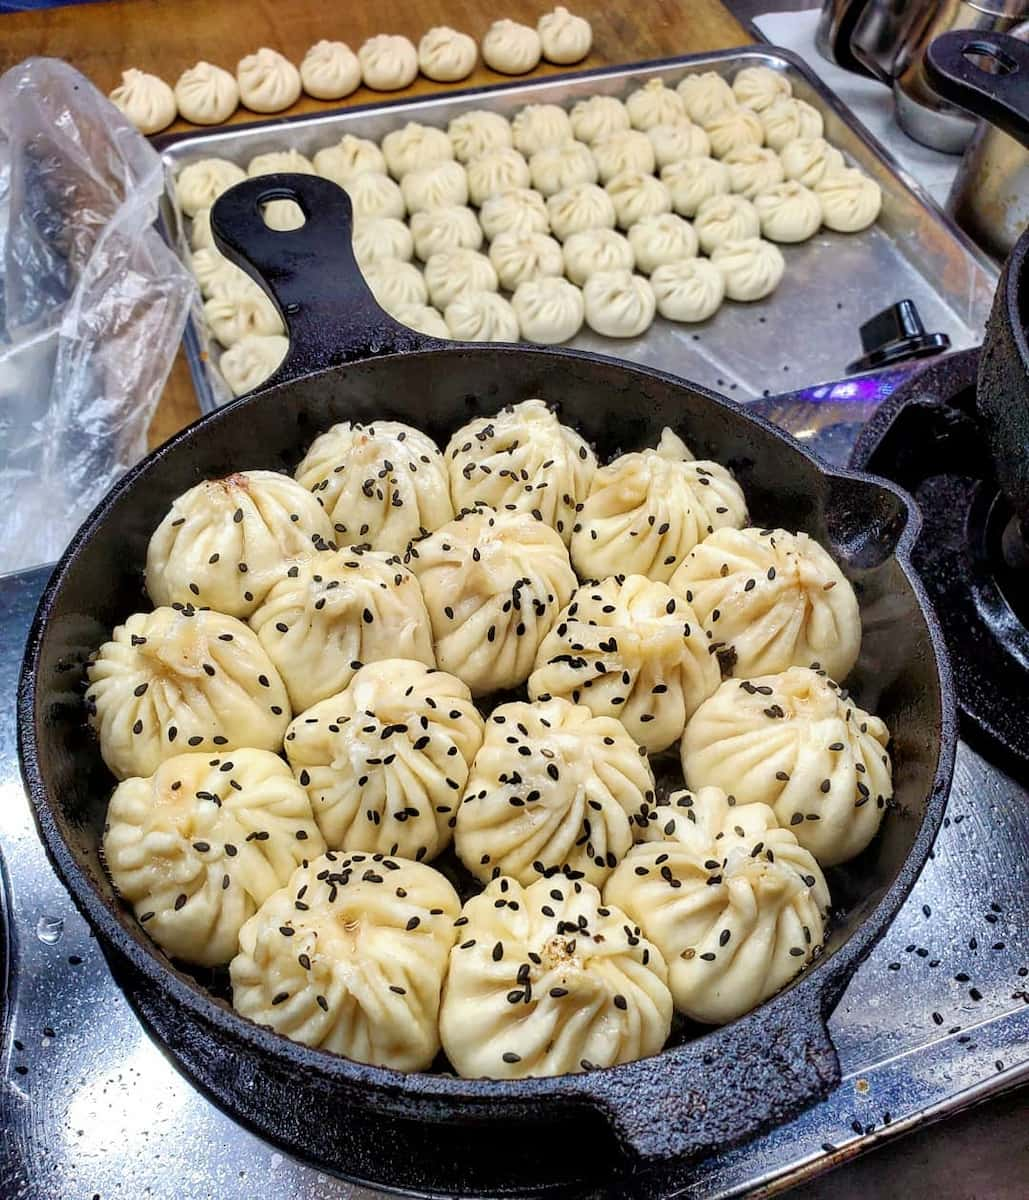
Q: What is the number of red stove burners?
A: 0